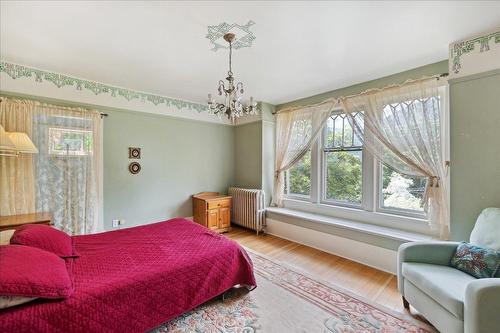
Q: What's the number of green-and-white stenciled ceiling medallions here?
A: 1